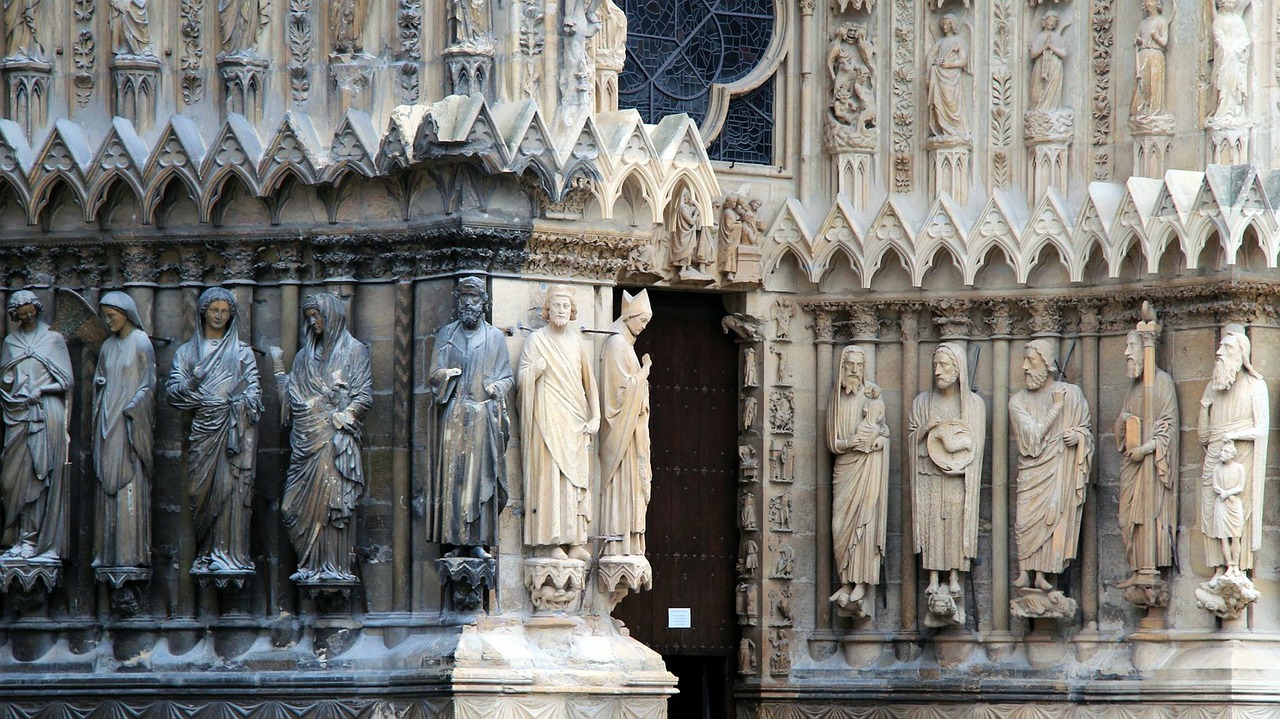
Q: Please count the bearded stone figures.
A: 7